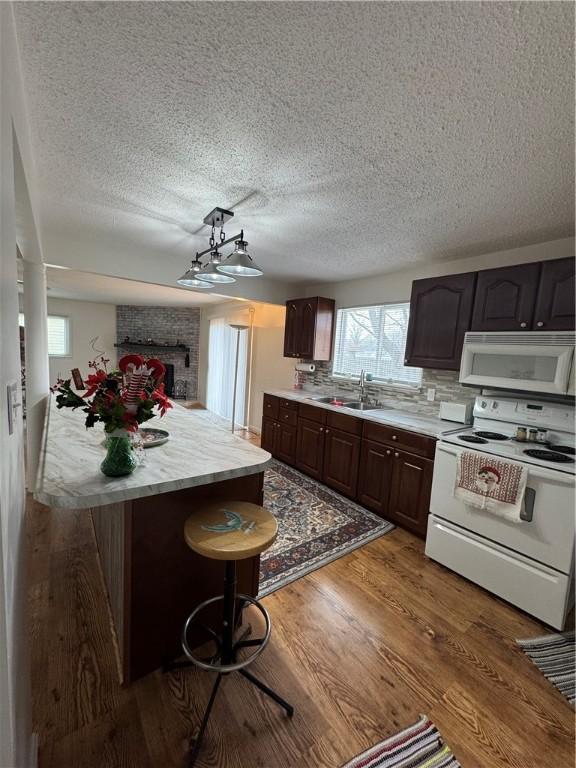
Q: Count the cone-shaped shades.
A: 3